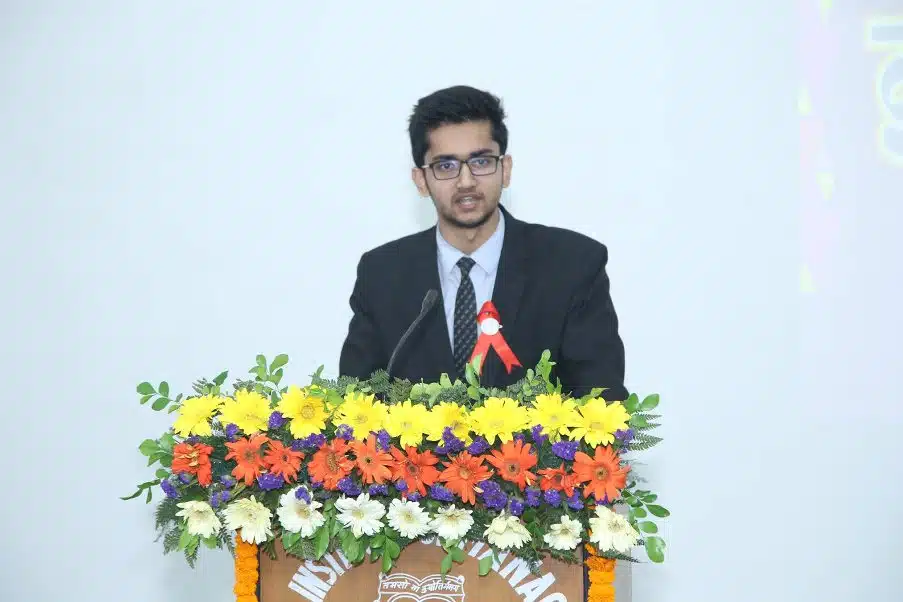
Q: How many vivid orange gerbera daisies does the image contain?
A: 10